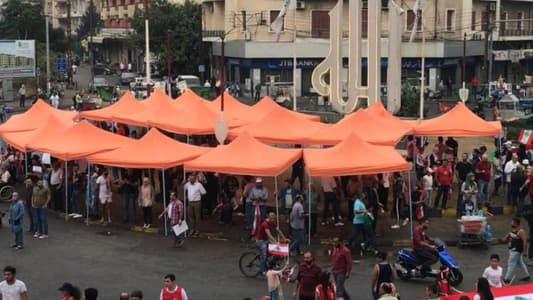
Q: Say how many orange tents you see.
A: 15